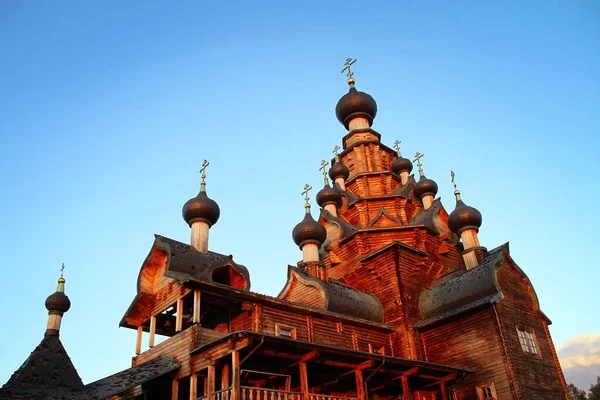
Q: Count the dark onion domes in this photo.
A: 9